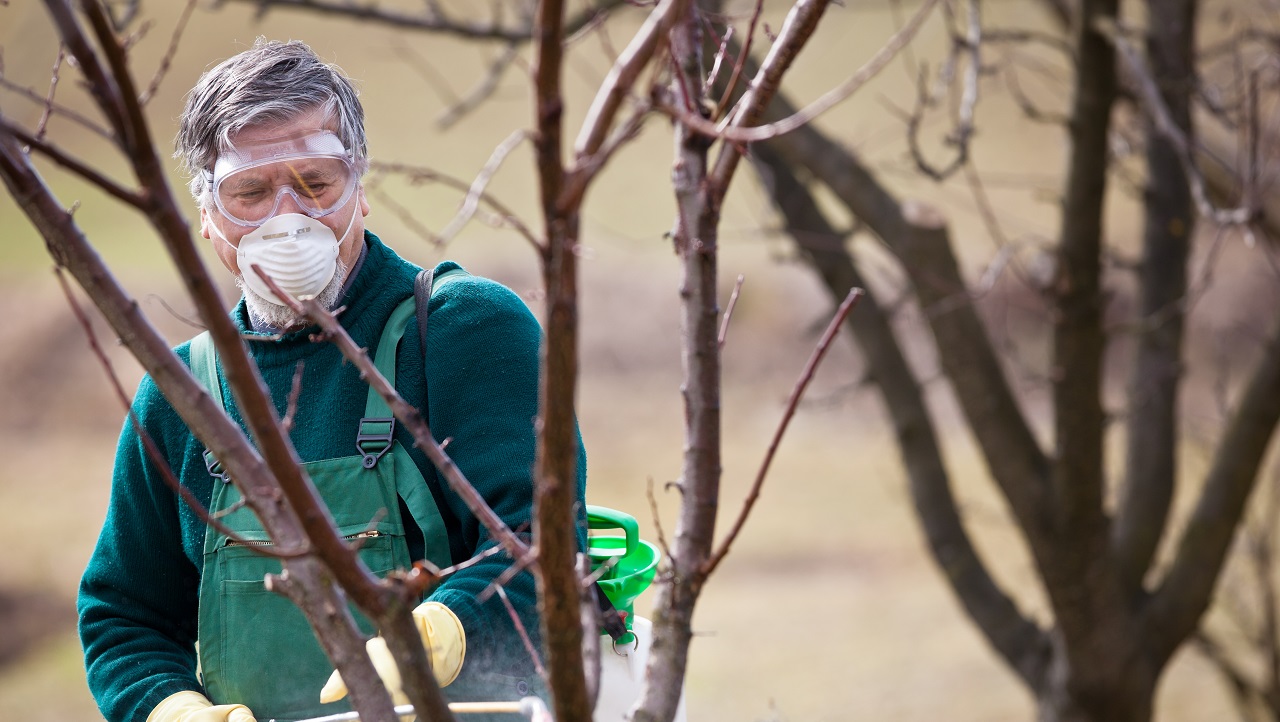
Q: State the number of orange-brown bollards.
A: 0